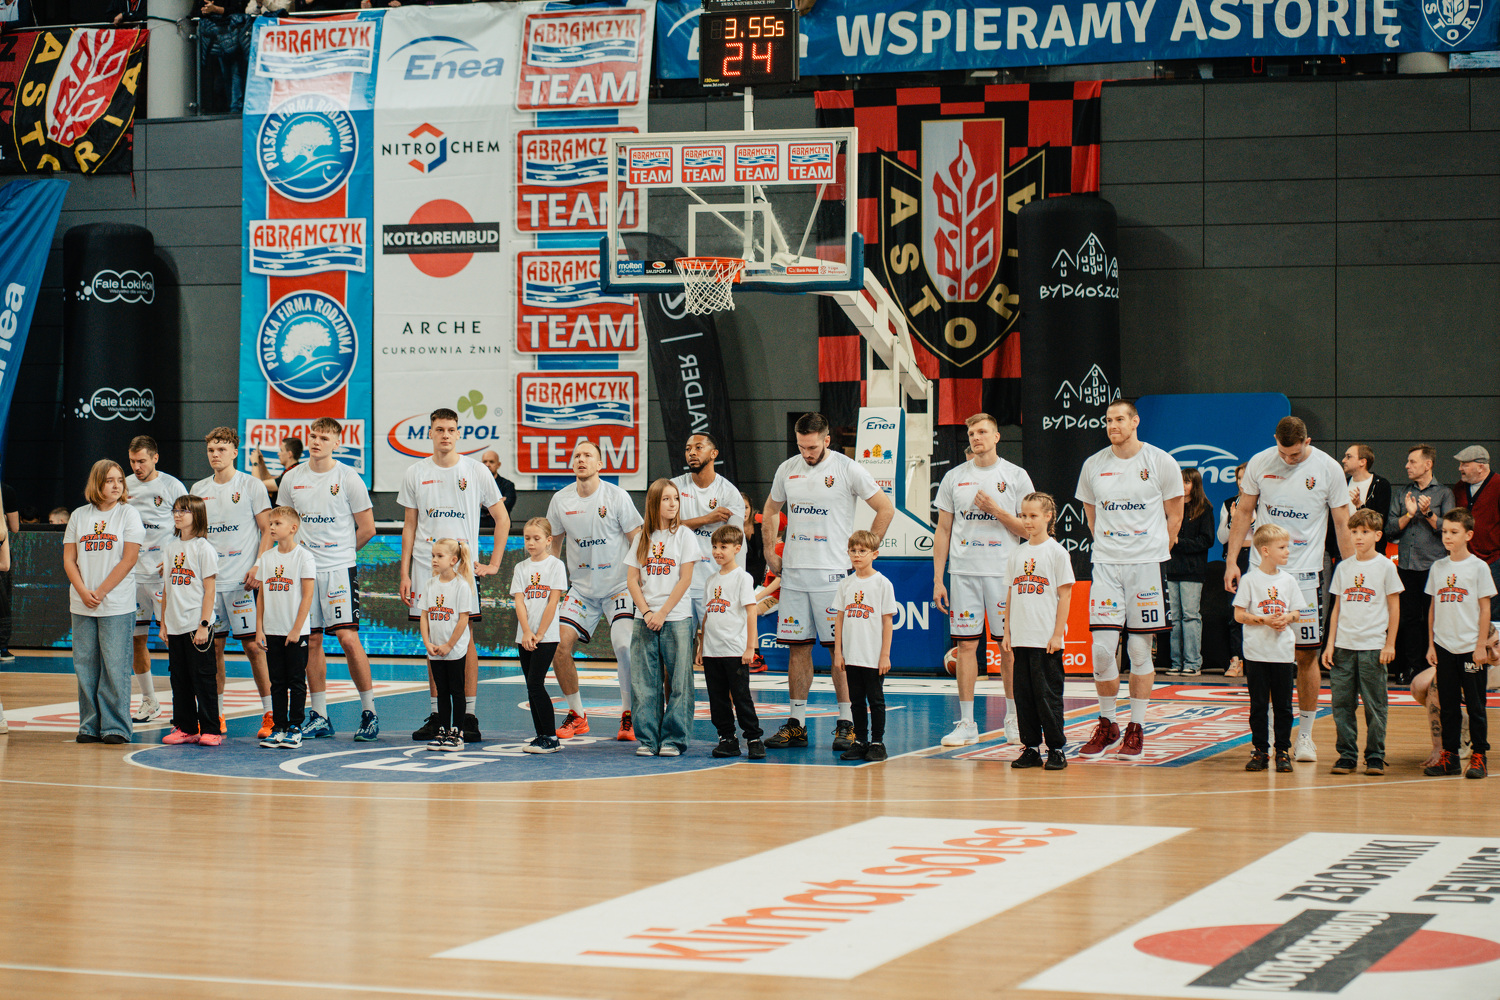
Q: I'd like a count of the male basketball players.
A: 10